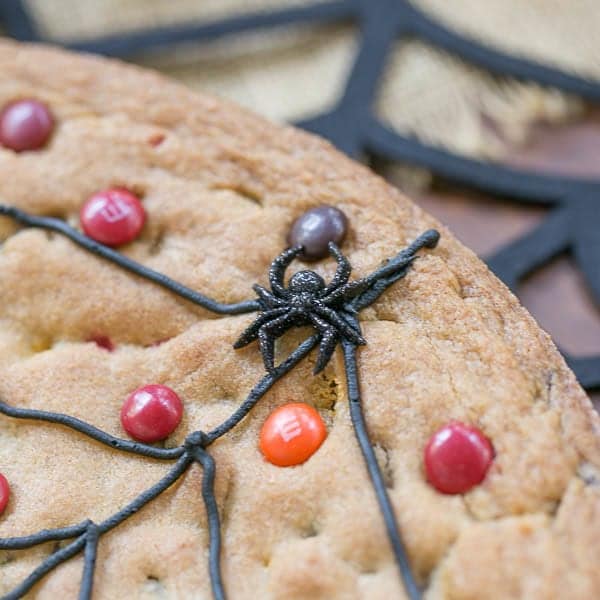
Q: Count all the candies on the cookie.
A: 7